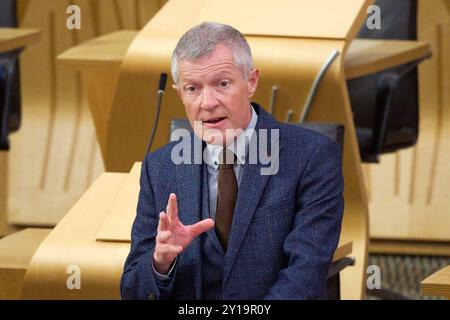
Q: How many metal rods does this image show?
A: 3